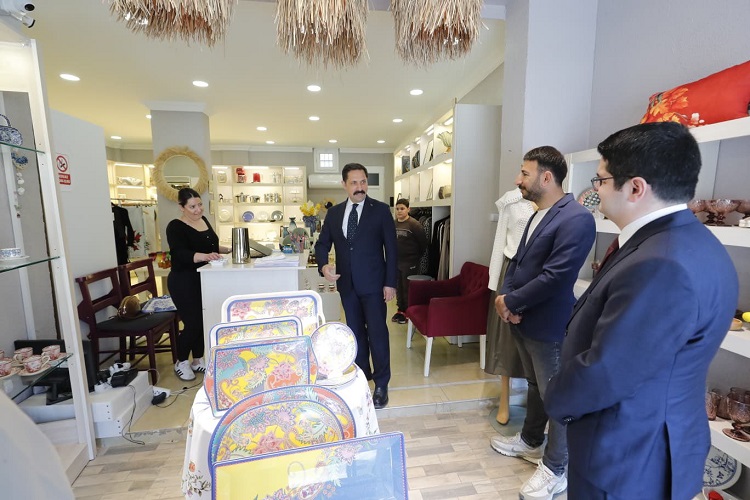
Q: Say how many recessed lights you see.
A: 12